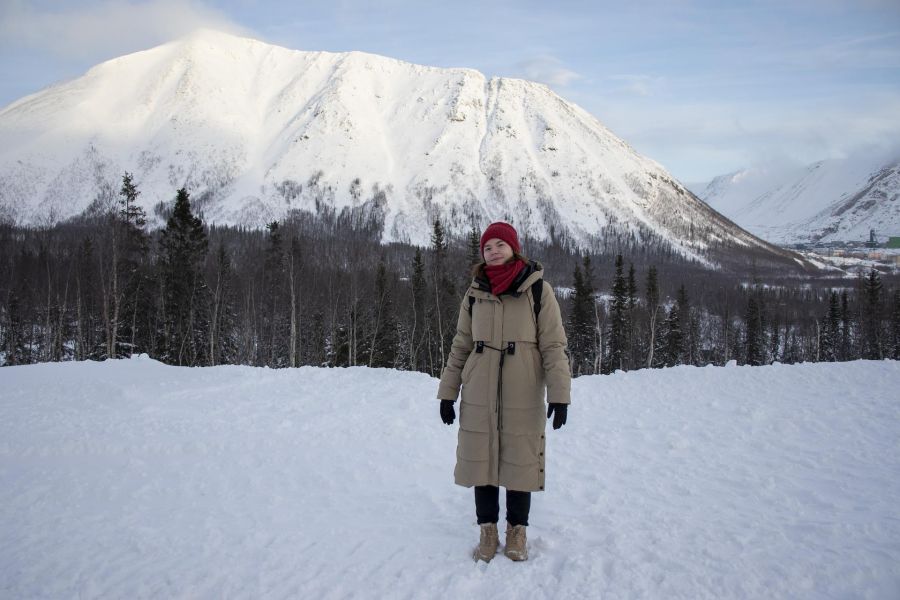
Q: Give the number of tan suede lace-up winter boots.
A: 2